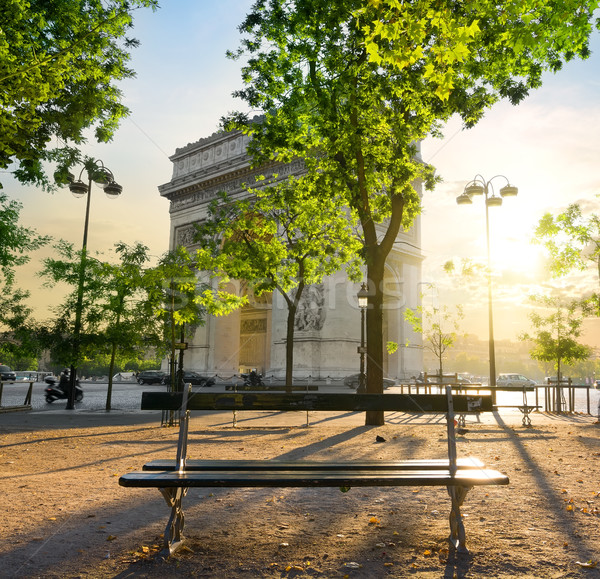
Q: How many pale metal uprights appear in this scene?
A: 2